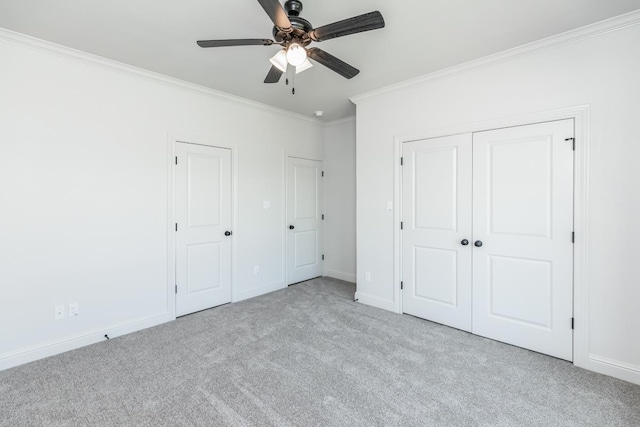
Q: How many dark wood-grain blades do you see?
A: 5